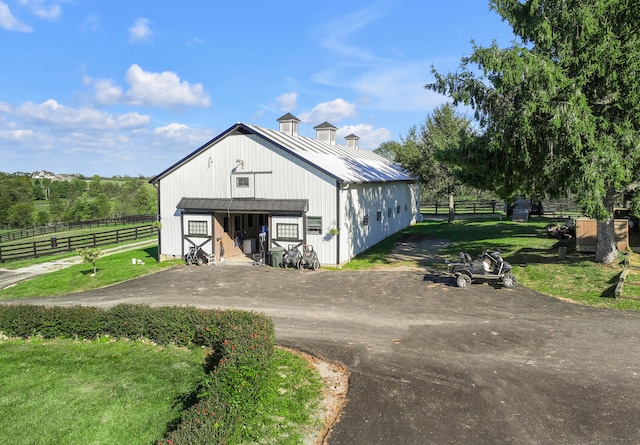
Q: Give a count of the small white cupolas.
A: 3